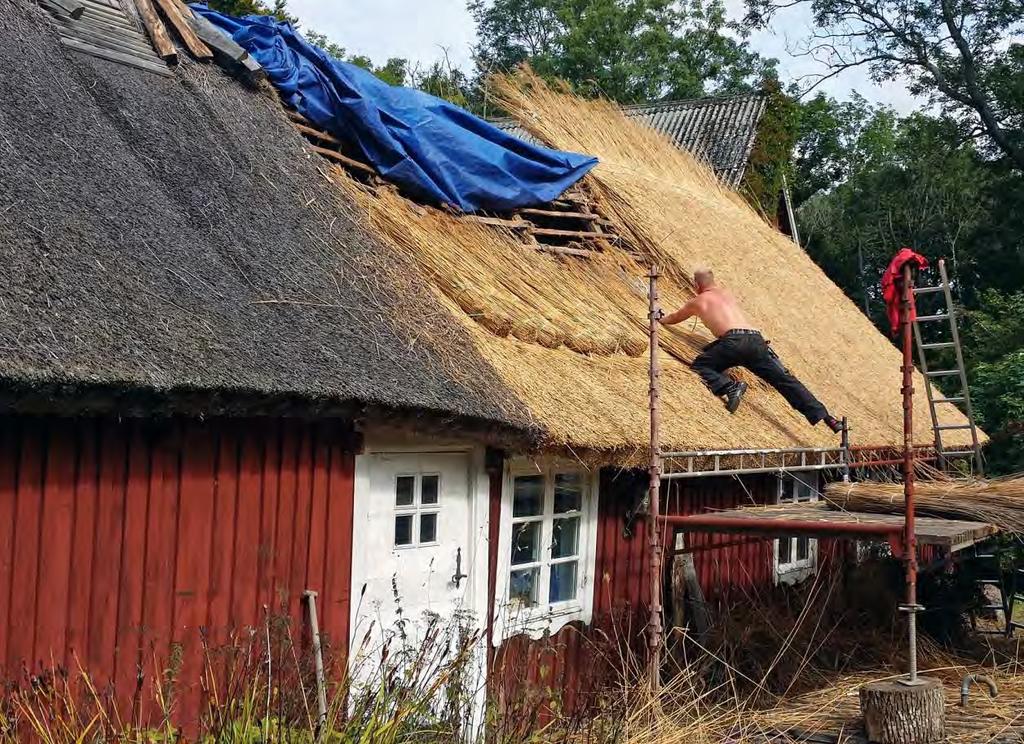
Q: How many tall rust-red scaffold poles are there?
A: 2